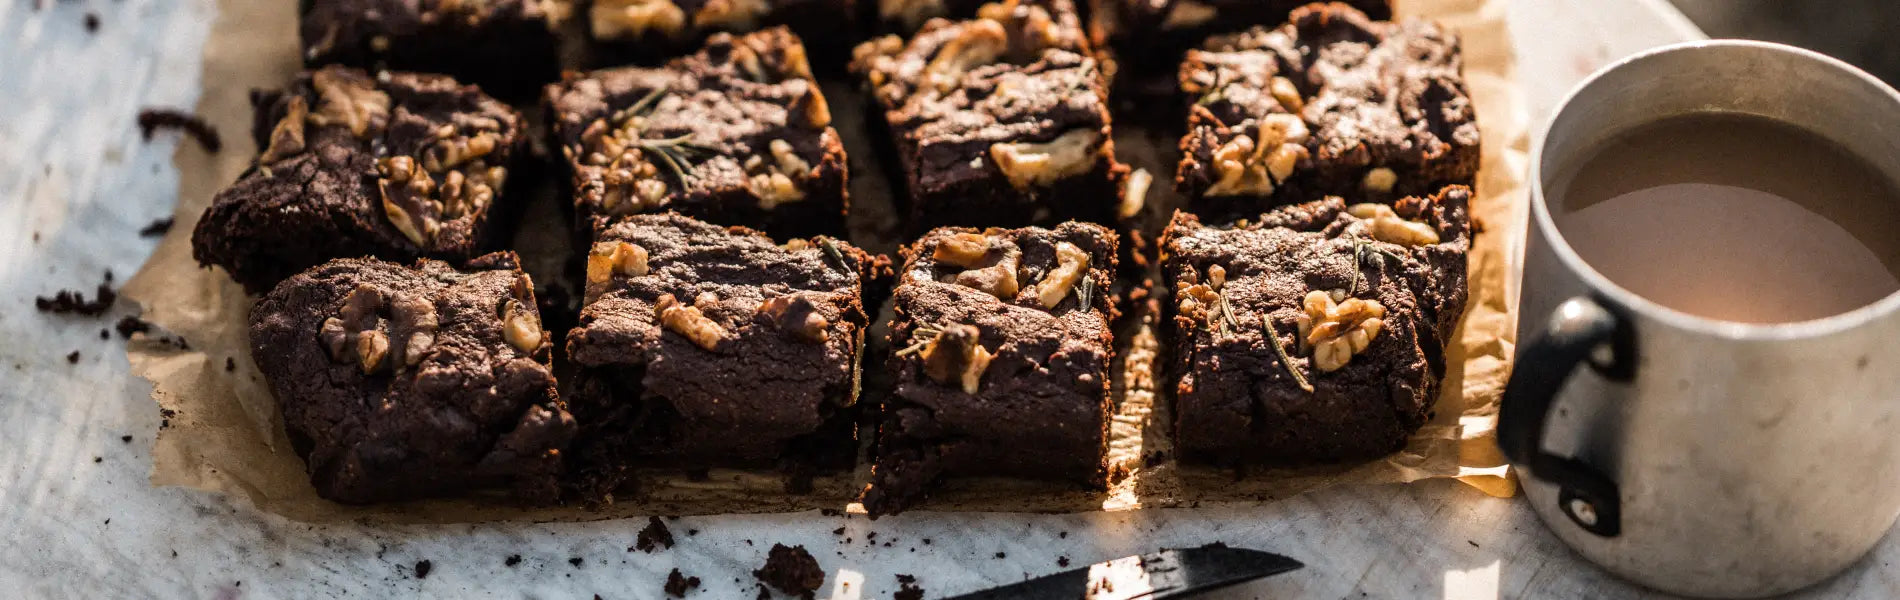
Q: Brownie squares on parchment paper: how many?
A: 12